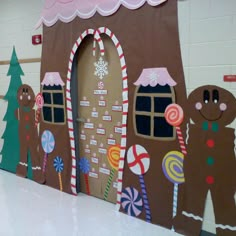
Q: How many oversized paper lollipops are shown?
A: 9